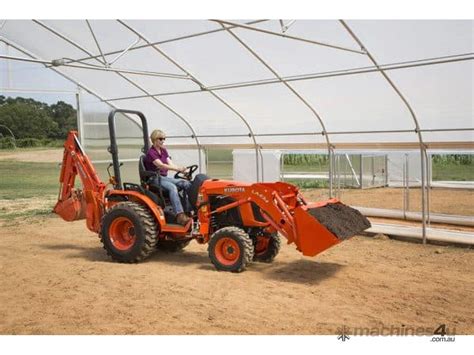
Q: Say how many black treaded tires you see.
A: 4